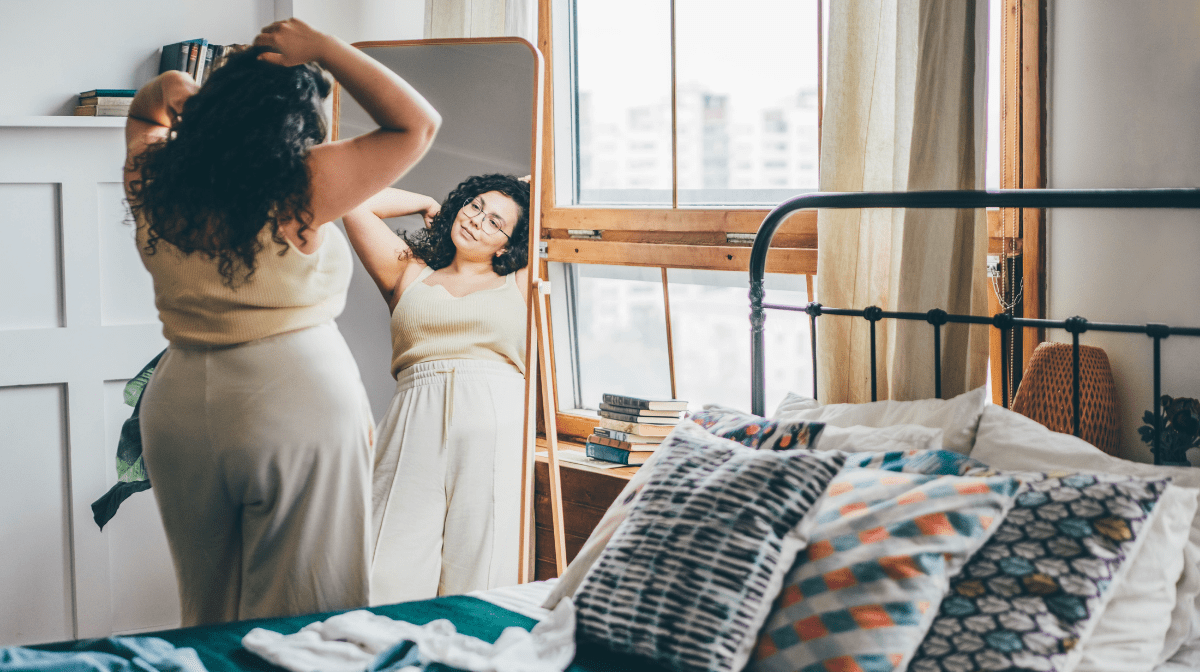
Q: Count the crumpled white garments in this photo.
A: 1